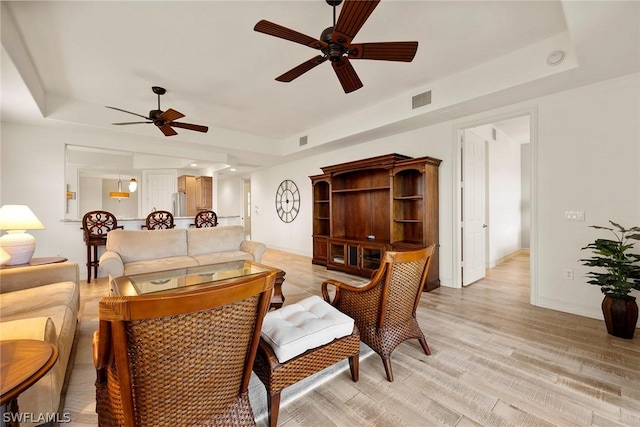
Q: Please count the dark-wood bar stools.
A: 3